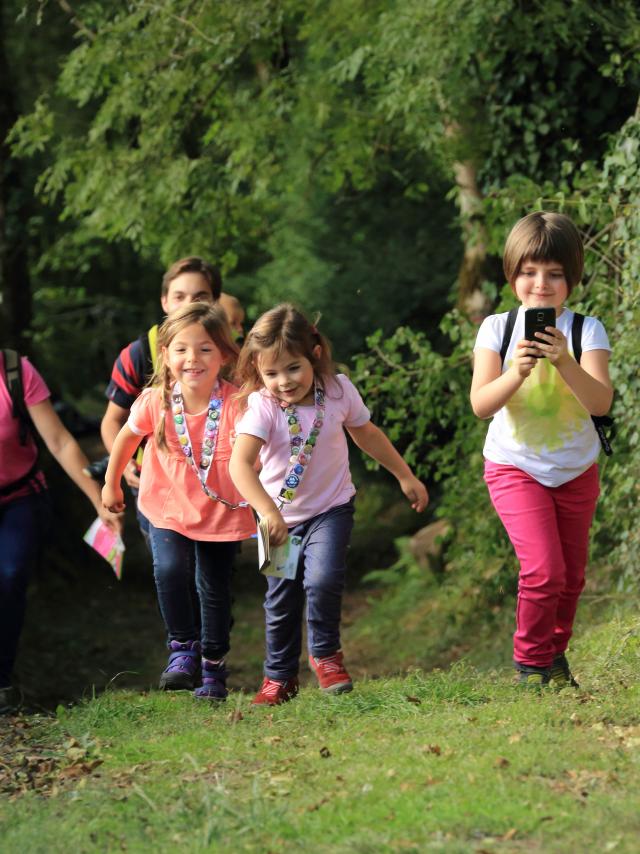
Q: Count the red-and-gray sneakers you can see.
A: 2